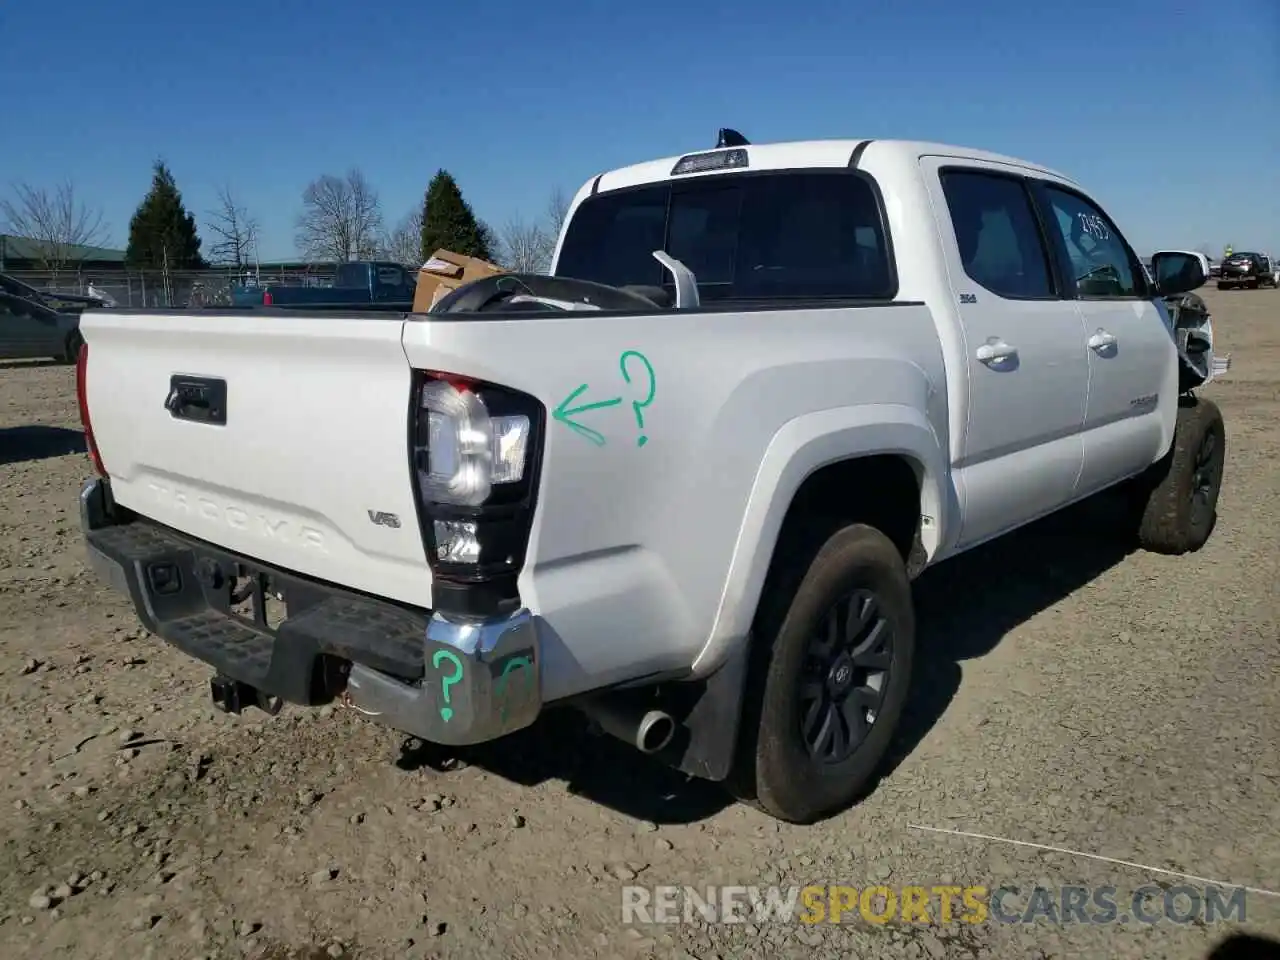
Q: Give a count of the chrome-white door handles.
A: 2